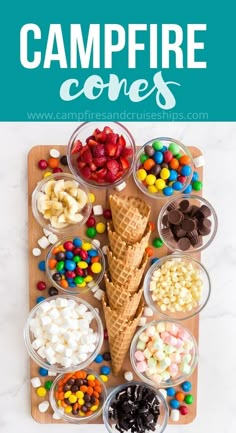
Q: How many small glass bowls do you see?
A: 10